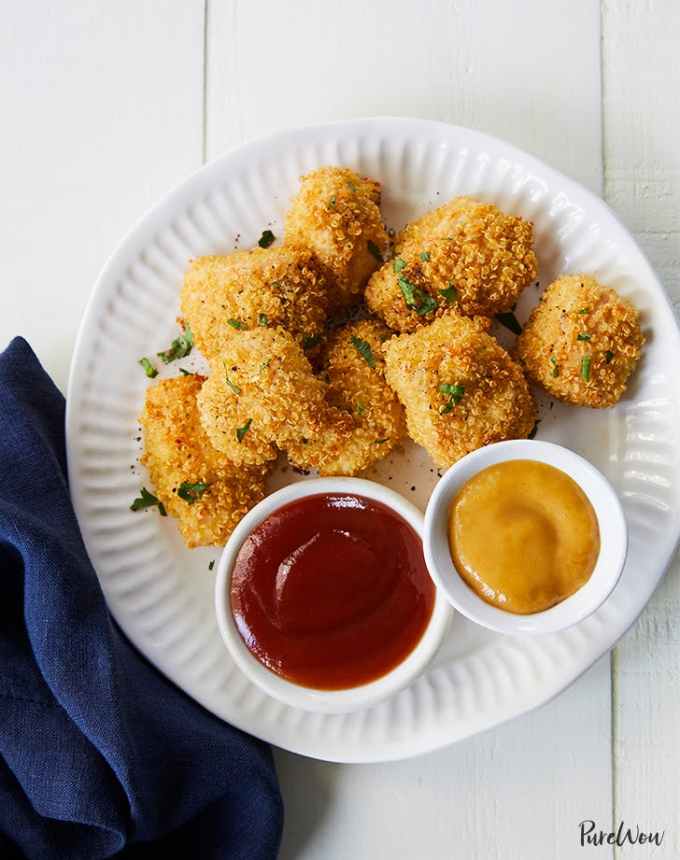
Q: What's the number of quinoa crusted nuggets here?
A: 8